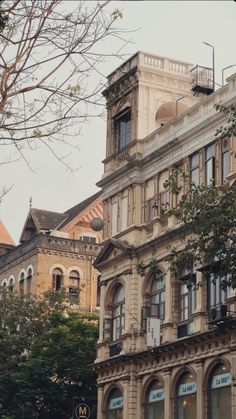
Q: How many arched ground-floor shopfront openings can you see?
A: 4